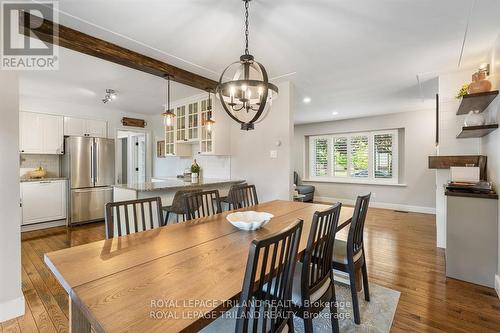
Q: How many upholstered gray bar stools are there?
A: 2